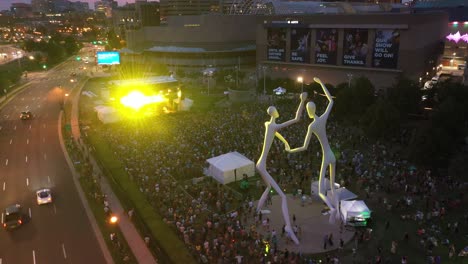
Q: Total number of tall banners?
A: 5